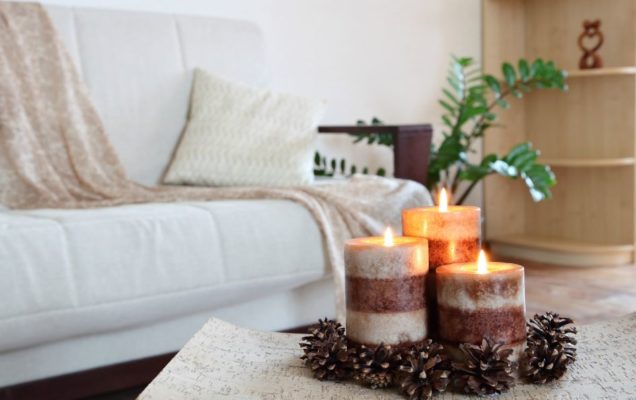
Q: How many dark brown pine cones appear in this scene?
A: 5